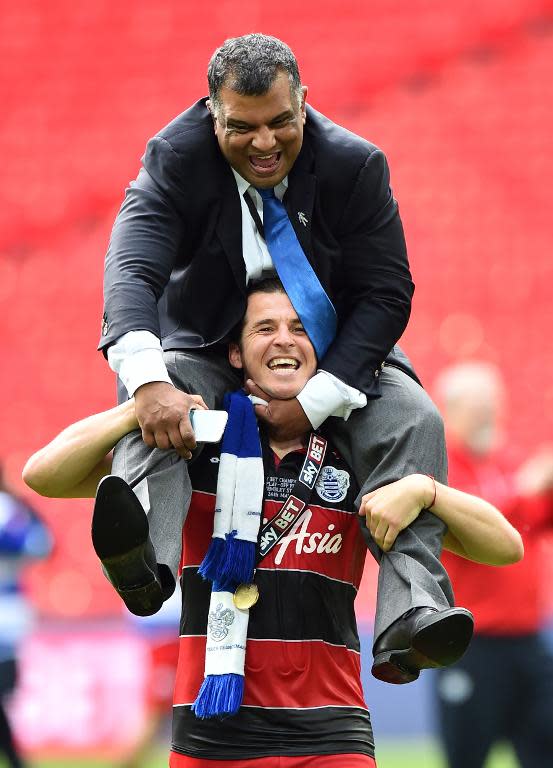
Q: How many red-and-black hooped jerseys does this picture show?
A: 1